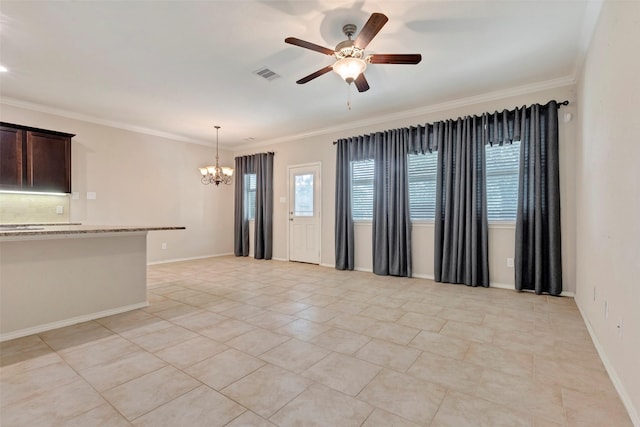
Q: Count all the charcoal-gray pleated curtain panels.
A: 6